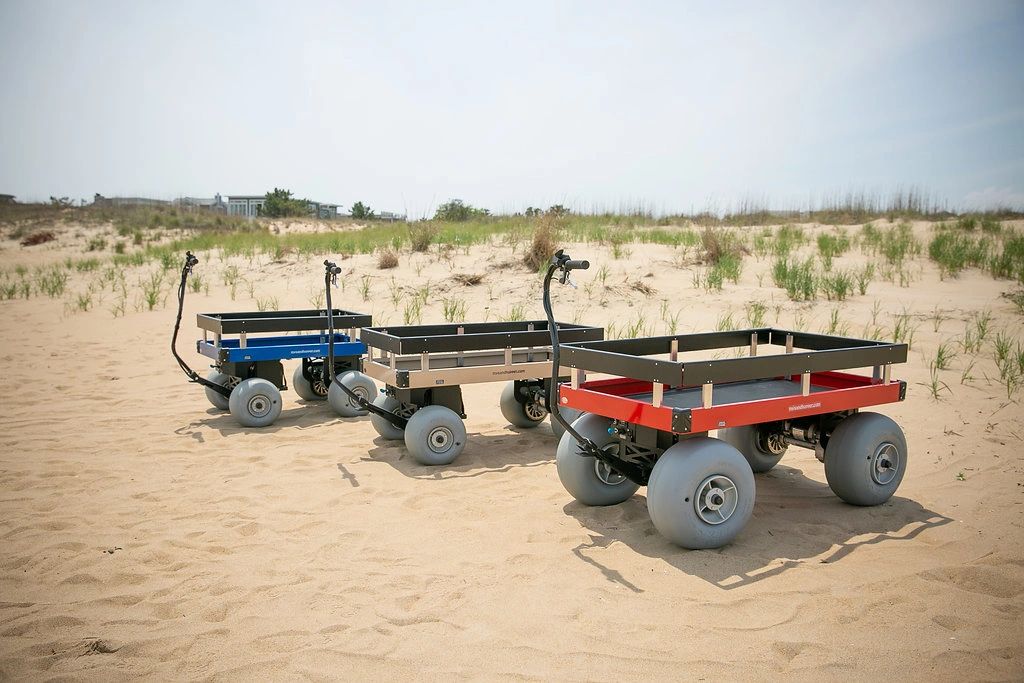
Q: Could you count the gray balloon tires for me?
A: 12